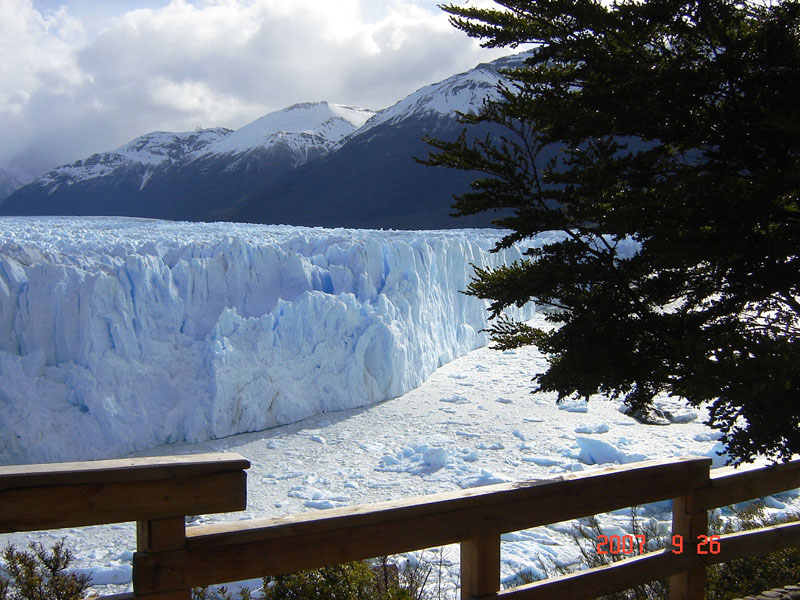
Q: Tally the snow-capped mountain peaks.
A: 3